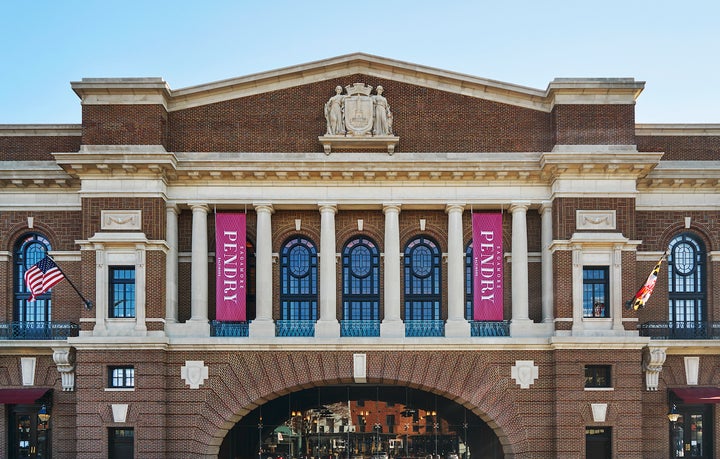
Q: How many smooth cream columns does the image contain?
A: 8